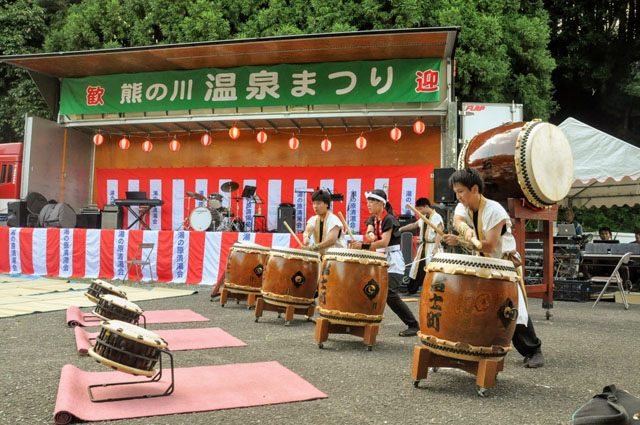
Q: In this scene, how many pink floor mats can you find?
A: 3